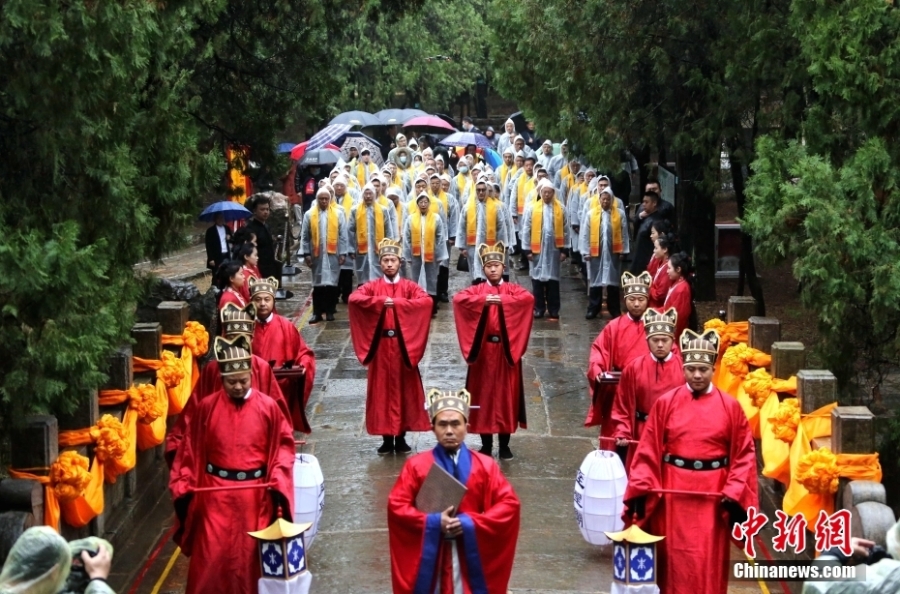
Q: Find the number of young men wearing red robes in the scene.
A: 9